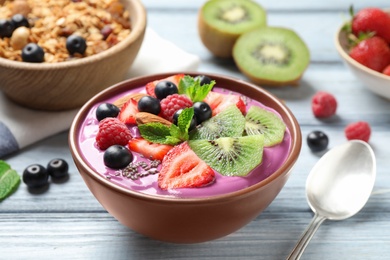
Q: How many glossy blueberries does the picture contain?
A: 14